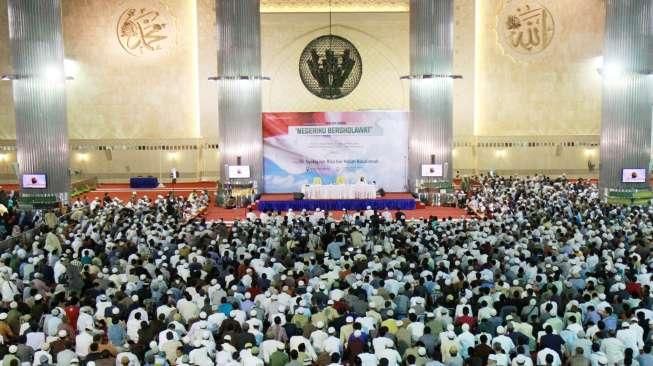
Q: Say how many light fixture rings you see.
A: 4